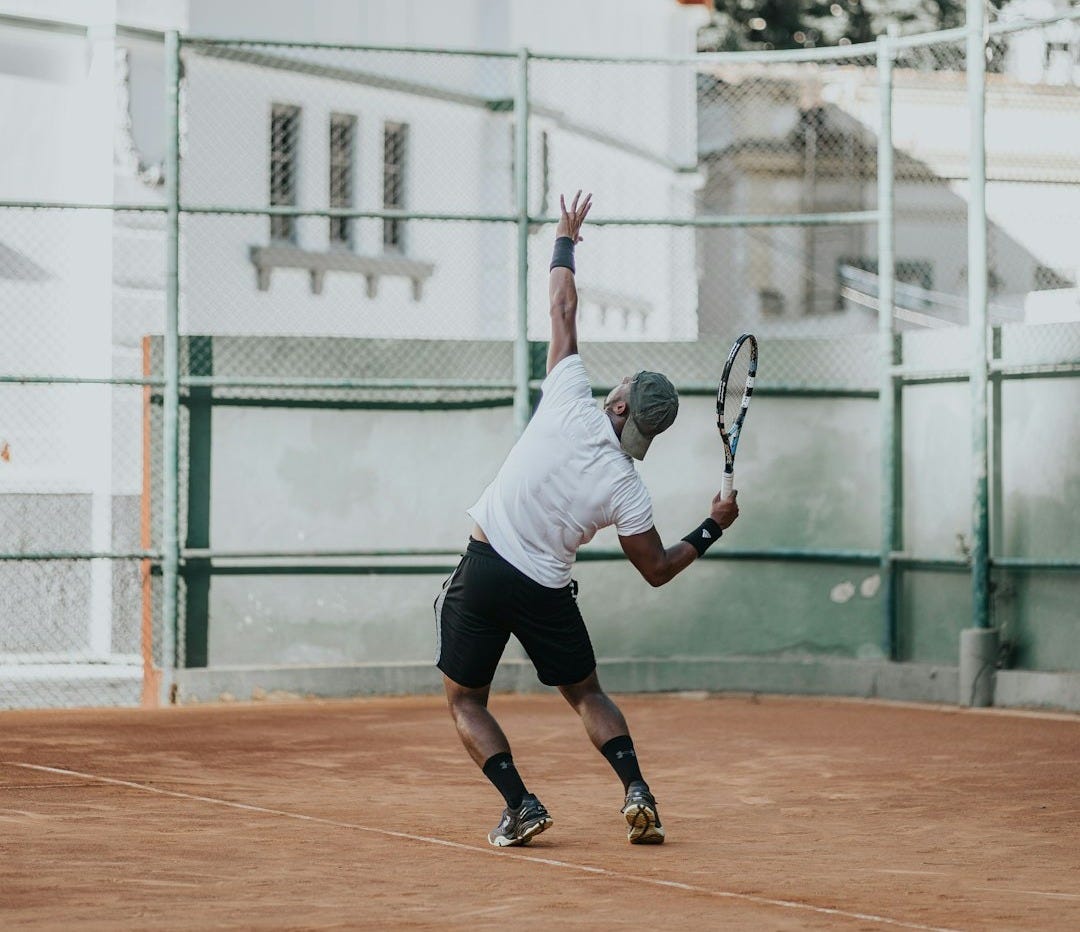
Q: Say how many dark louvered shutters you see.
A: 3